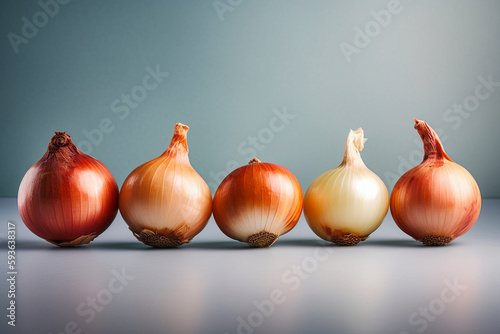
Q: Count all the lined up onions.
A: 5